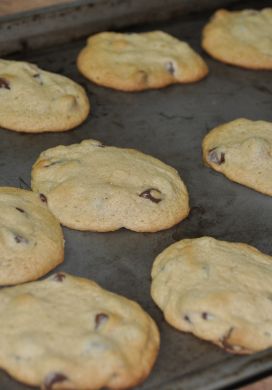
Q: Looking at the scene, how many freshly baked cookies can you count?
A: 8